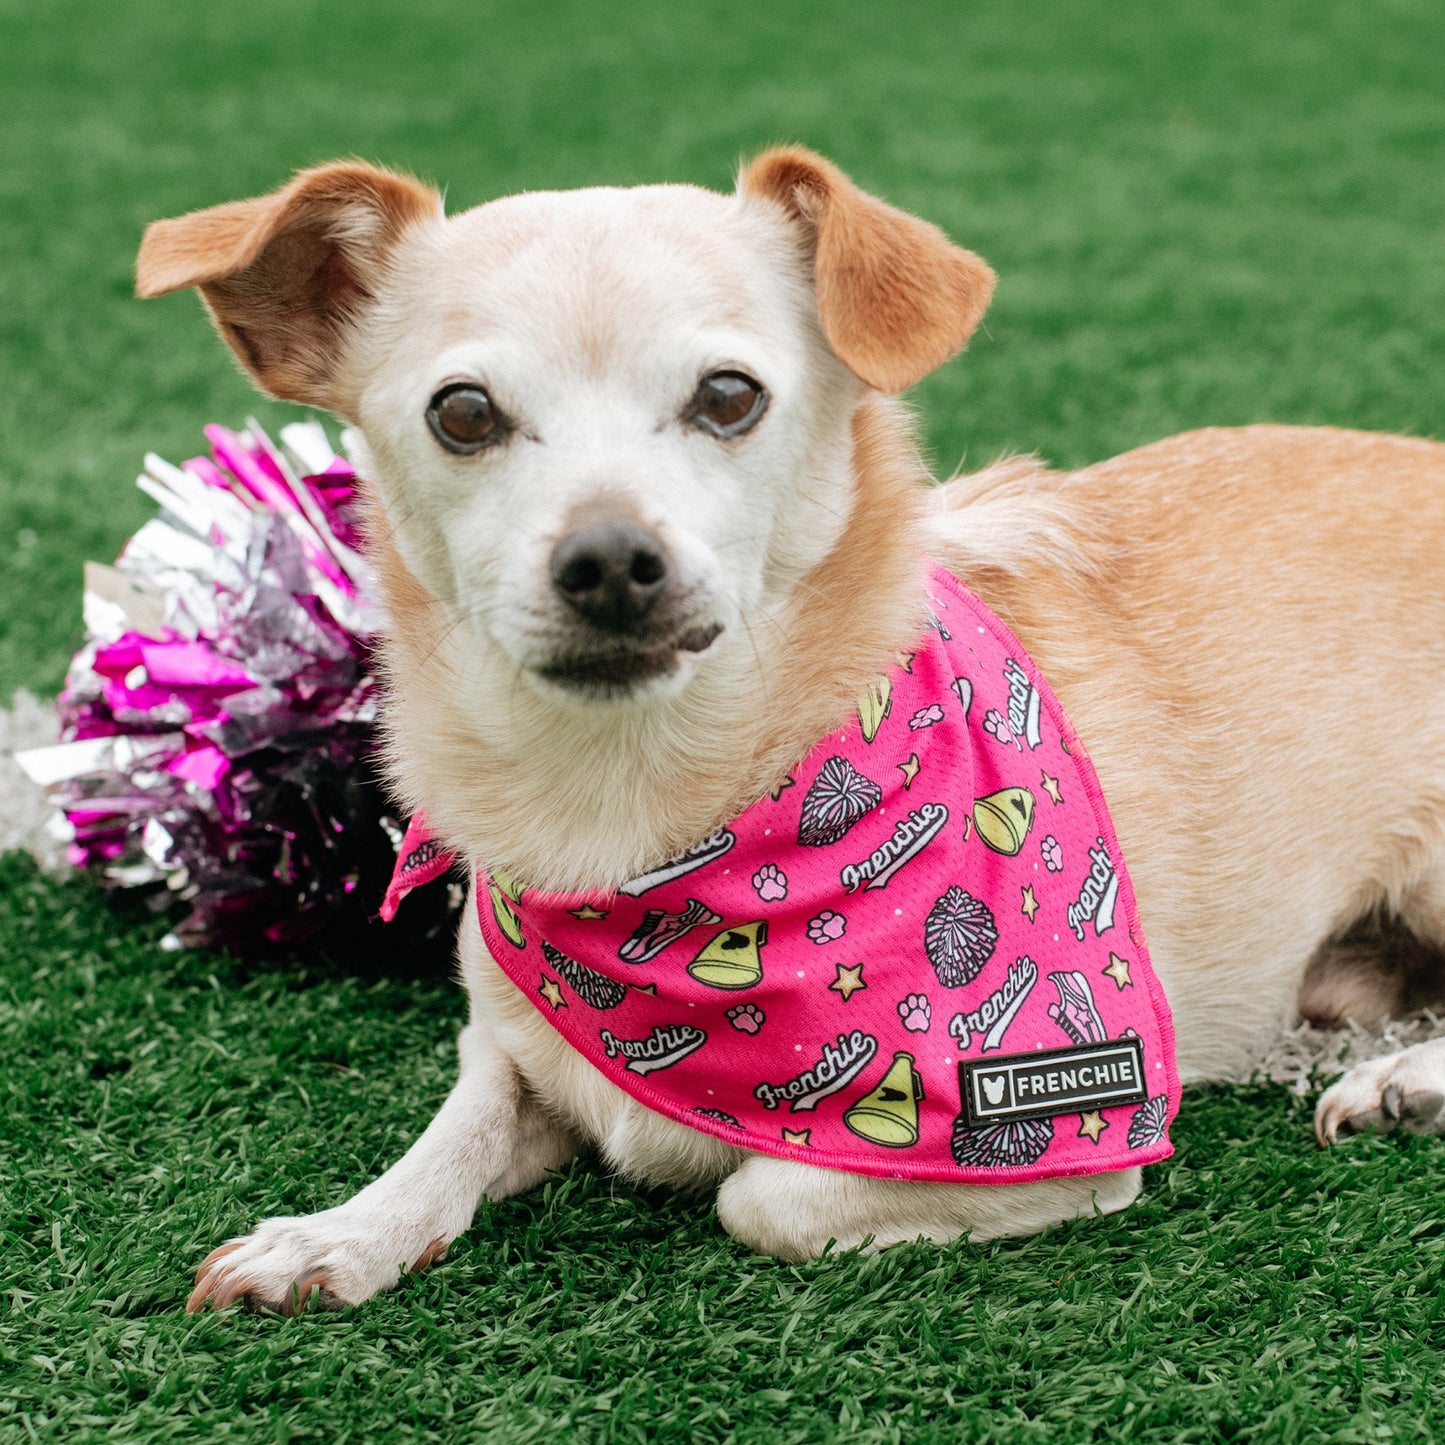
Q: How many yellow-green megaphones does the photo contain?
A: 5